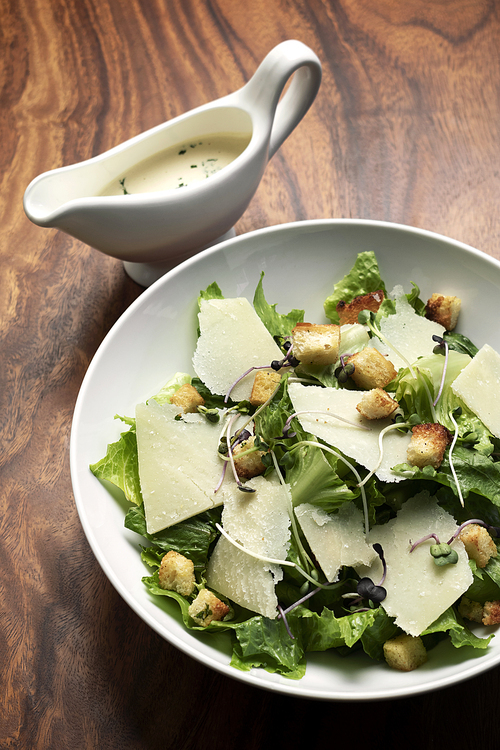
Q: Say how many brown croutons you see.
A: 15